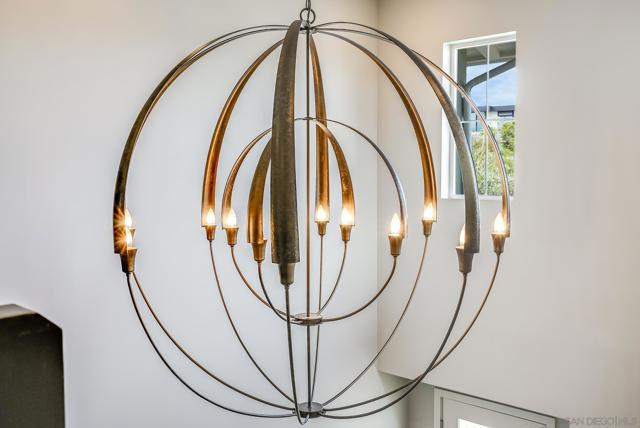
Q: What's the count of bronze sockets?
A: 12